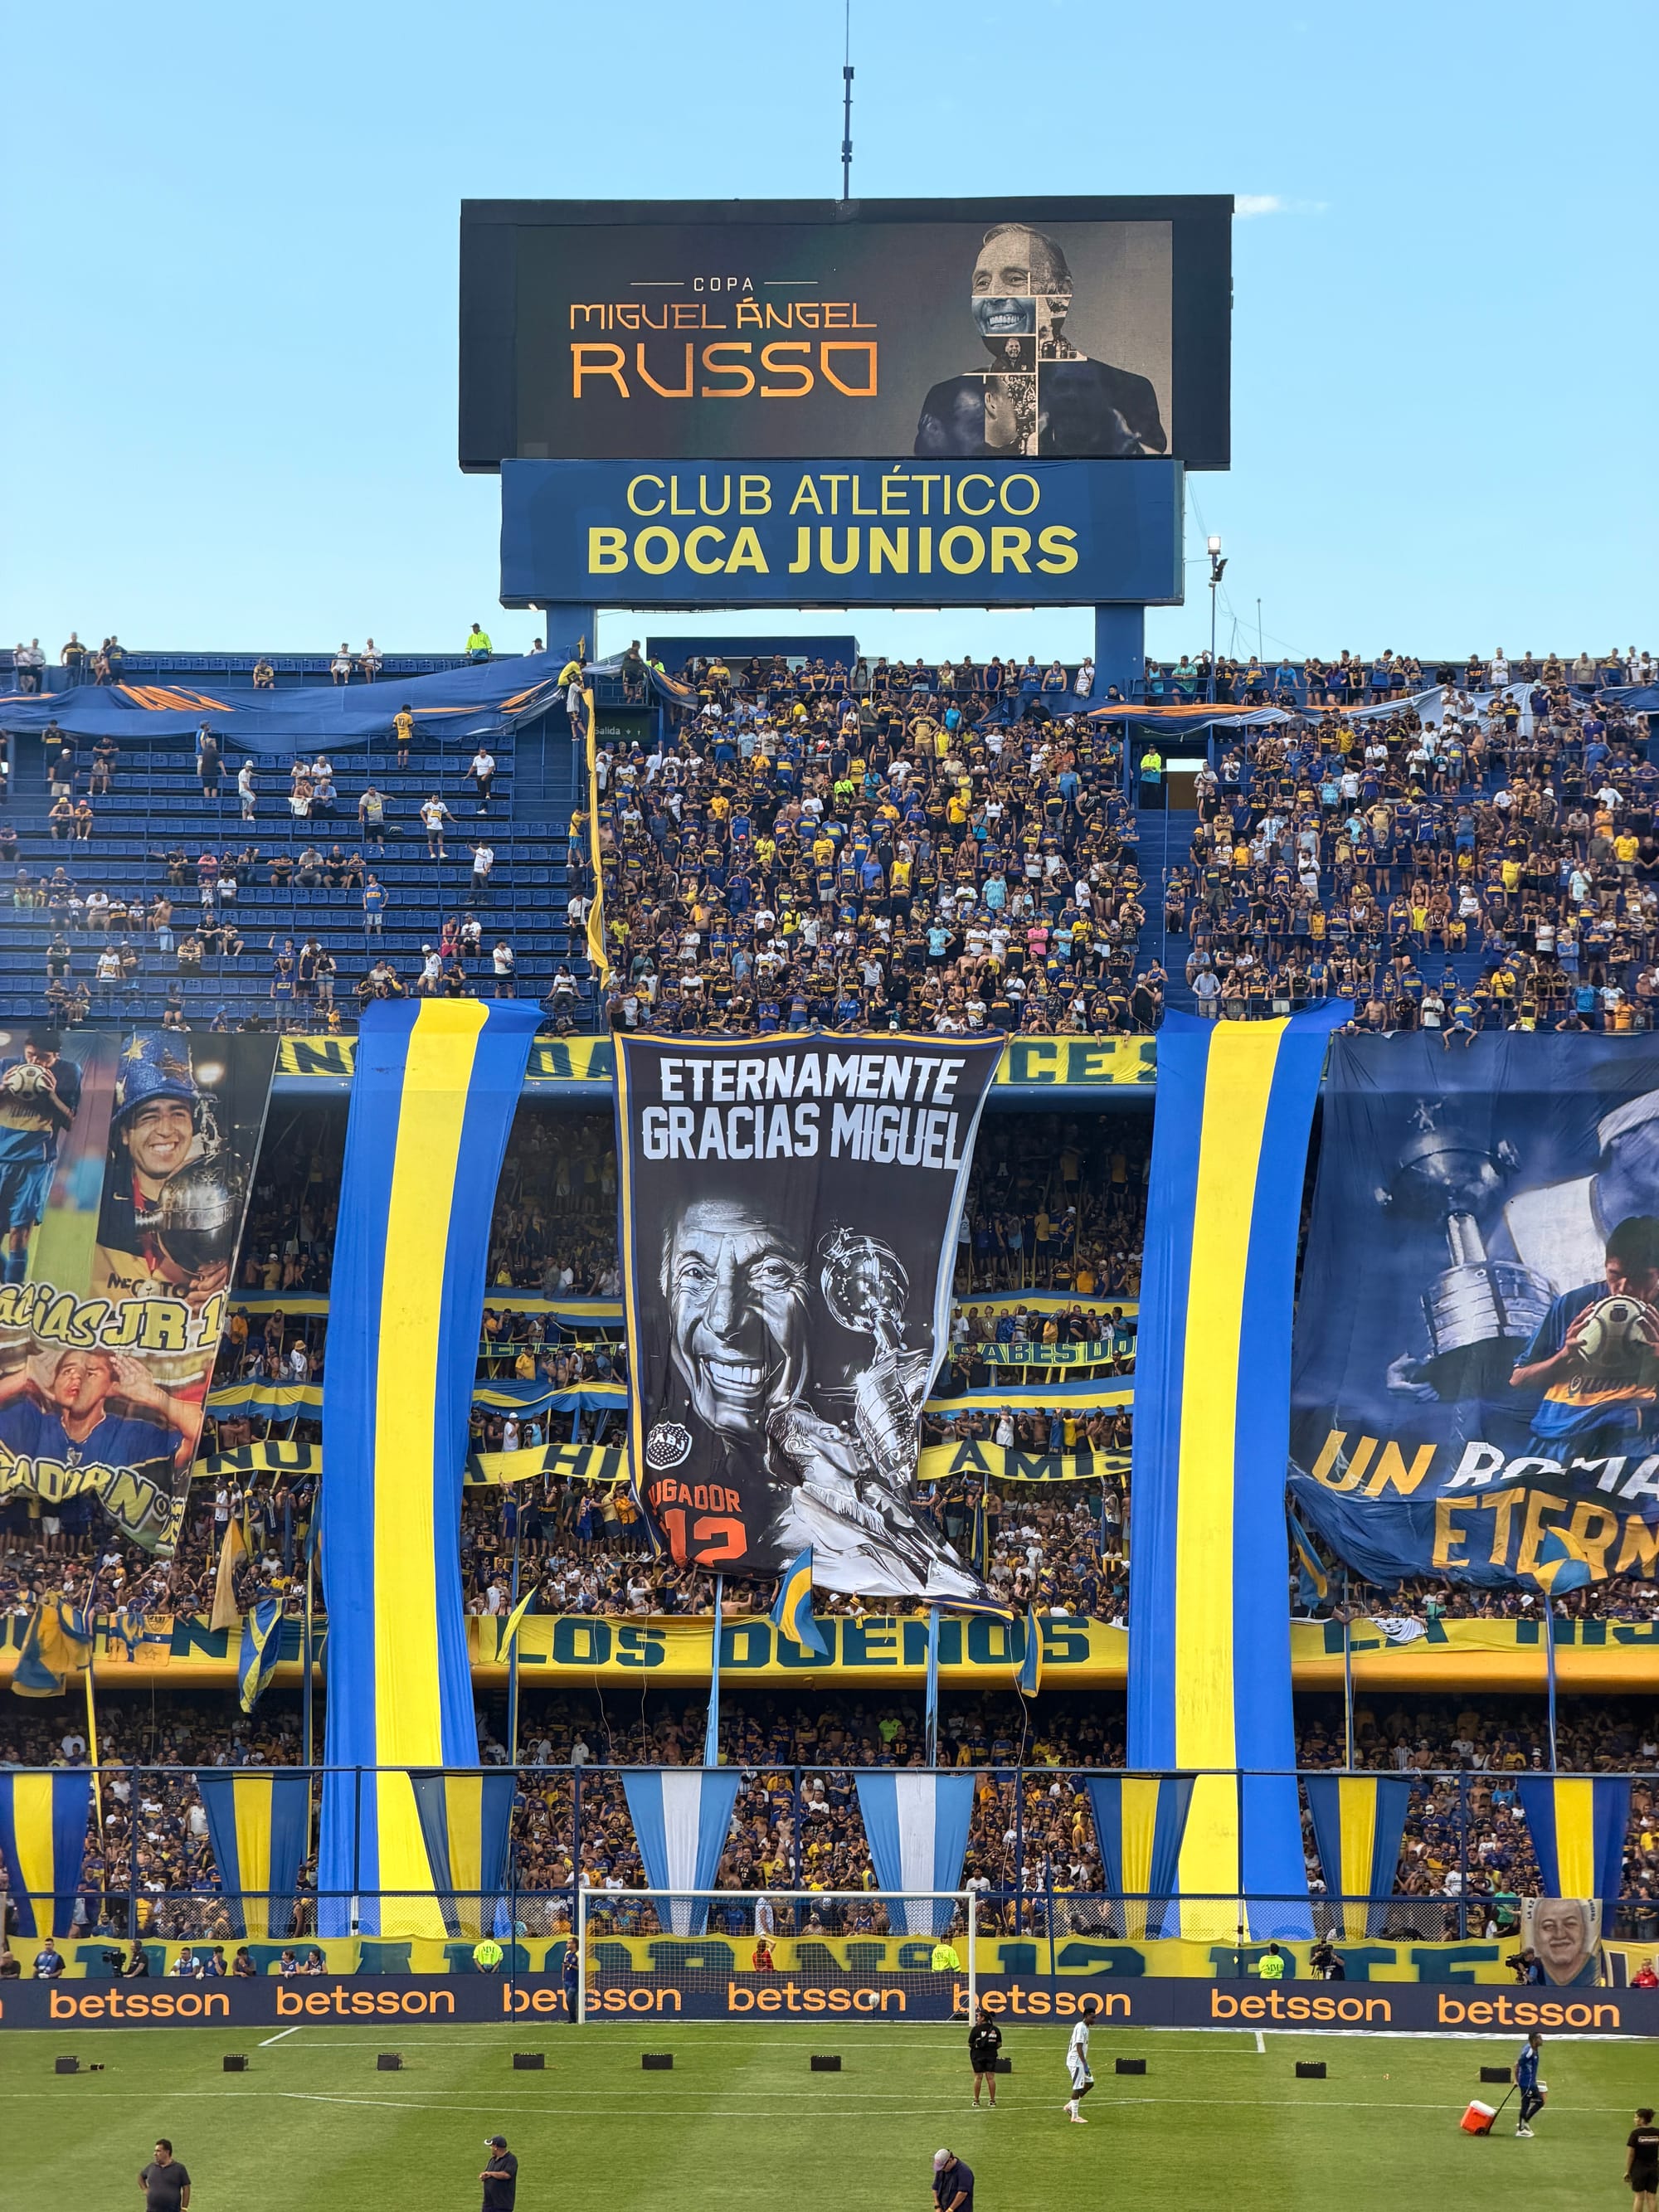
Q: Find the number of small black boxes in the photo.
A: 10